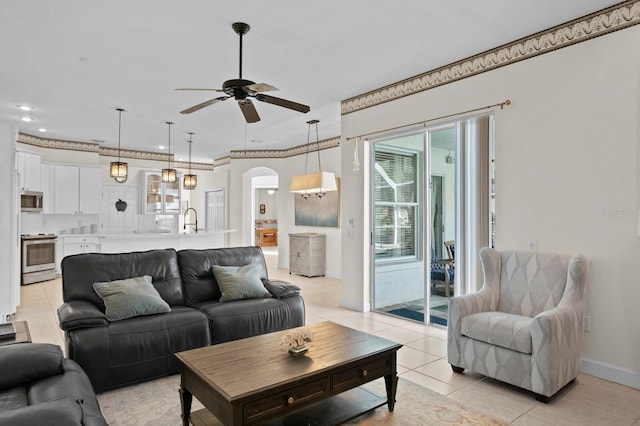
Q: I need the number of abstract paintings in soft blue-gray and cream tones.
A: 1